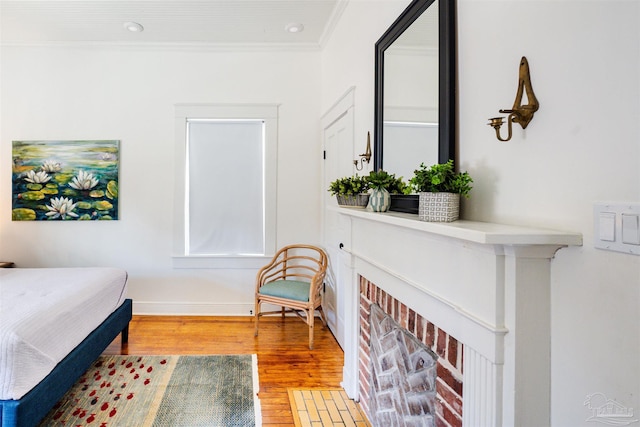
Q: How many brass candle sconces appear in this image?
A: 2